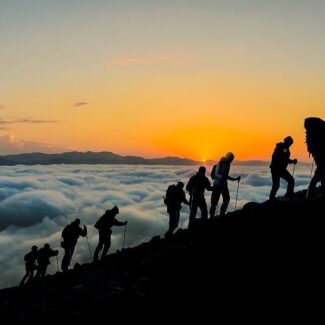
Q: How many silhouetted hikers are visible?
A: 9